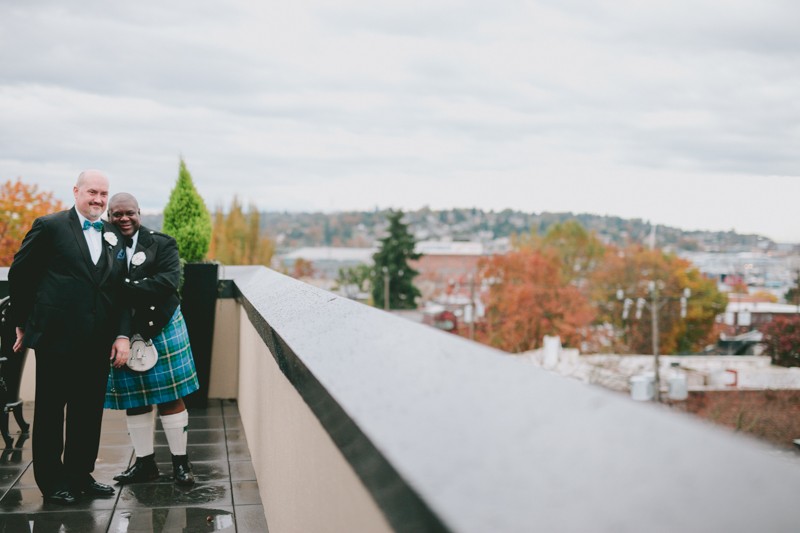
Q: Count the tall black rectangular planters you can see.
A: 1